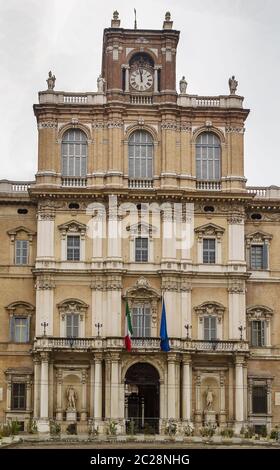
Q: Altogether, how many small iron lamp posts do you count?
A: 4